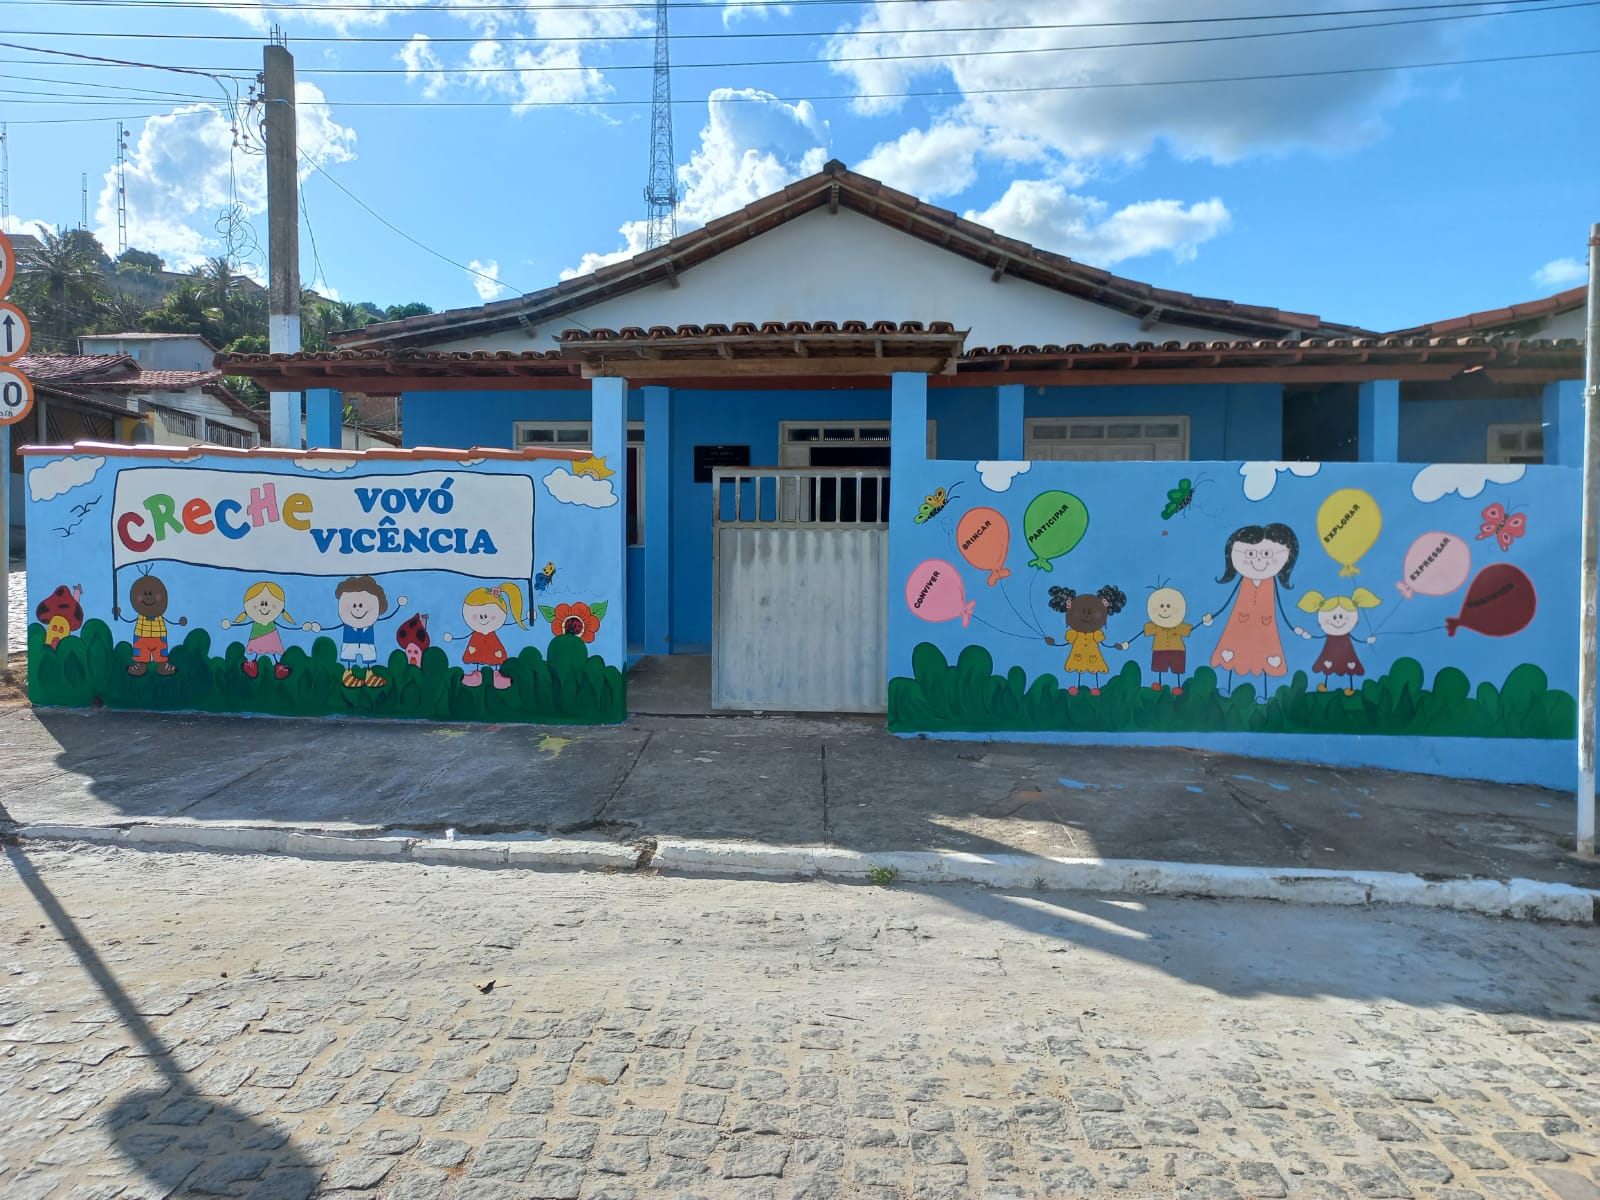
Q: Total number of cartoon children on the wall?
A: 7